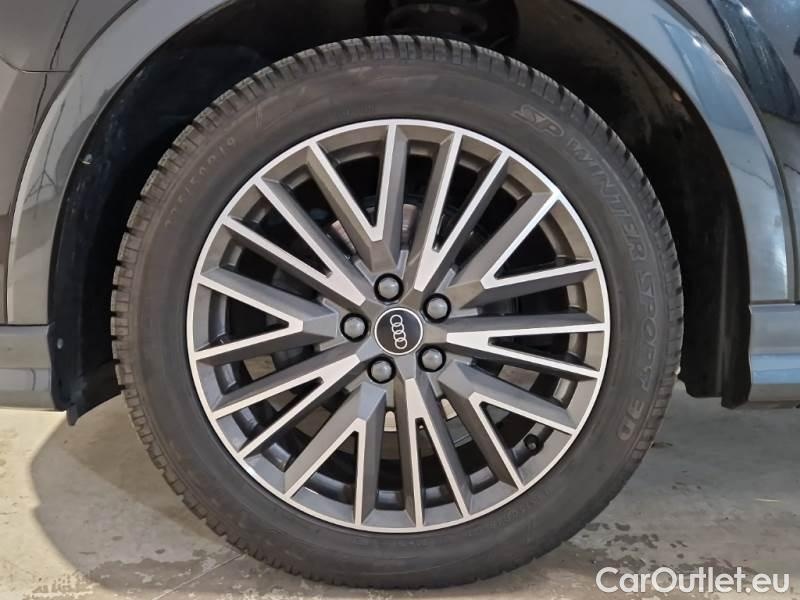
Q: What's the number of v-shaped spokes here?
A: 10